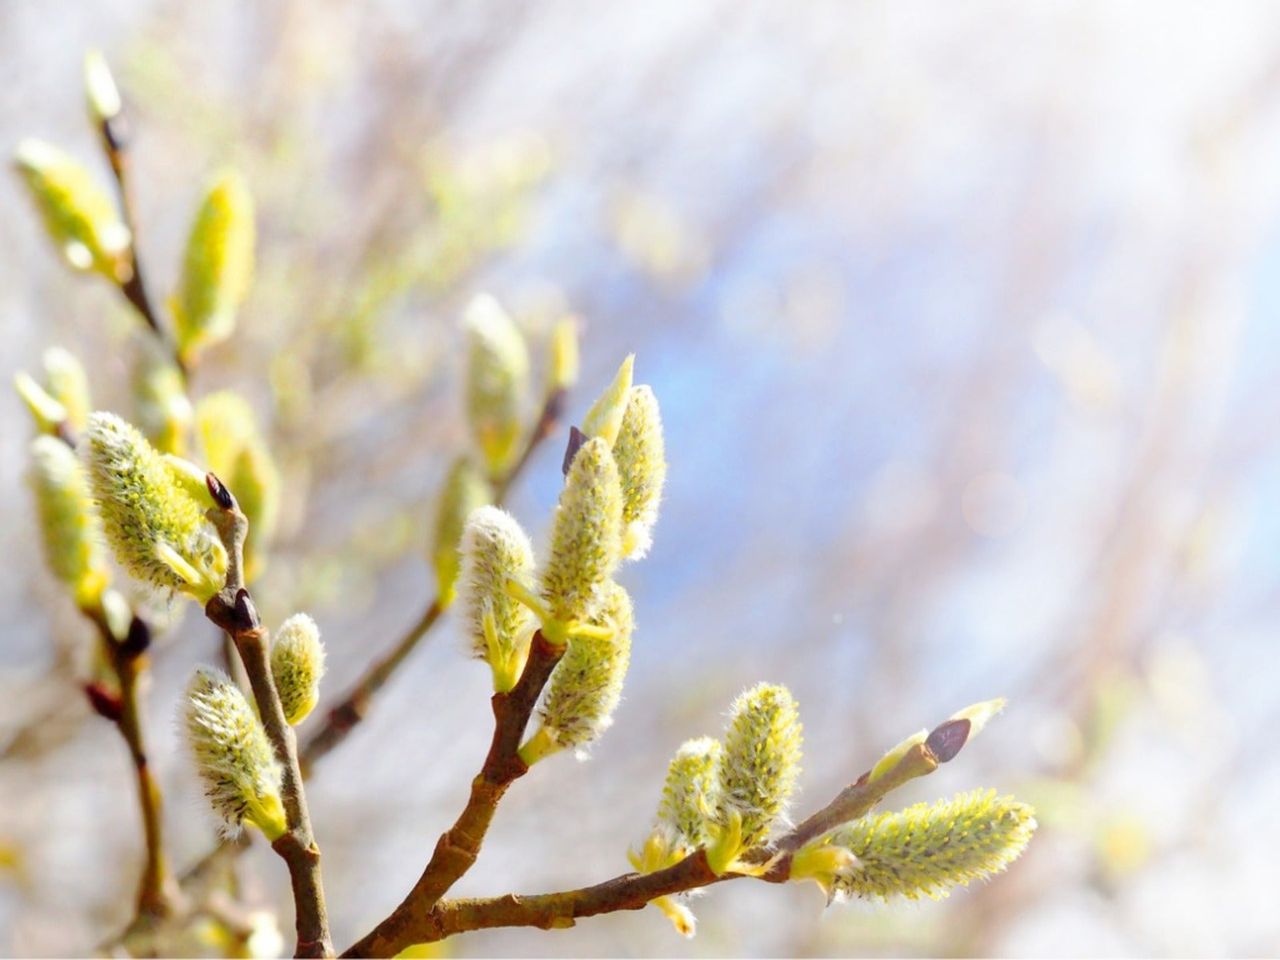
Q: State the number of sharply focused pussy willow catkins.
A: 10